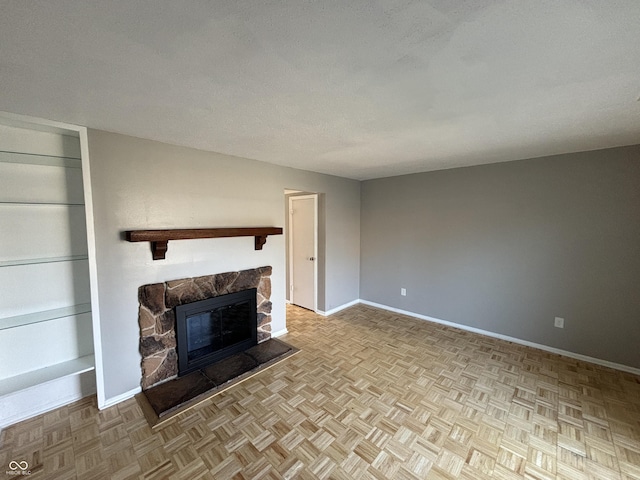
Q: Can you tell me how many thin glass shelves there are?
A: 4